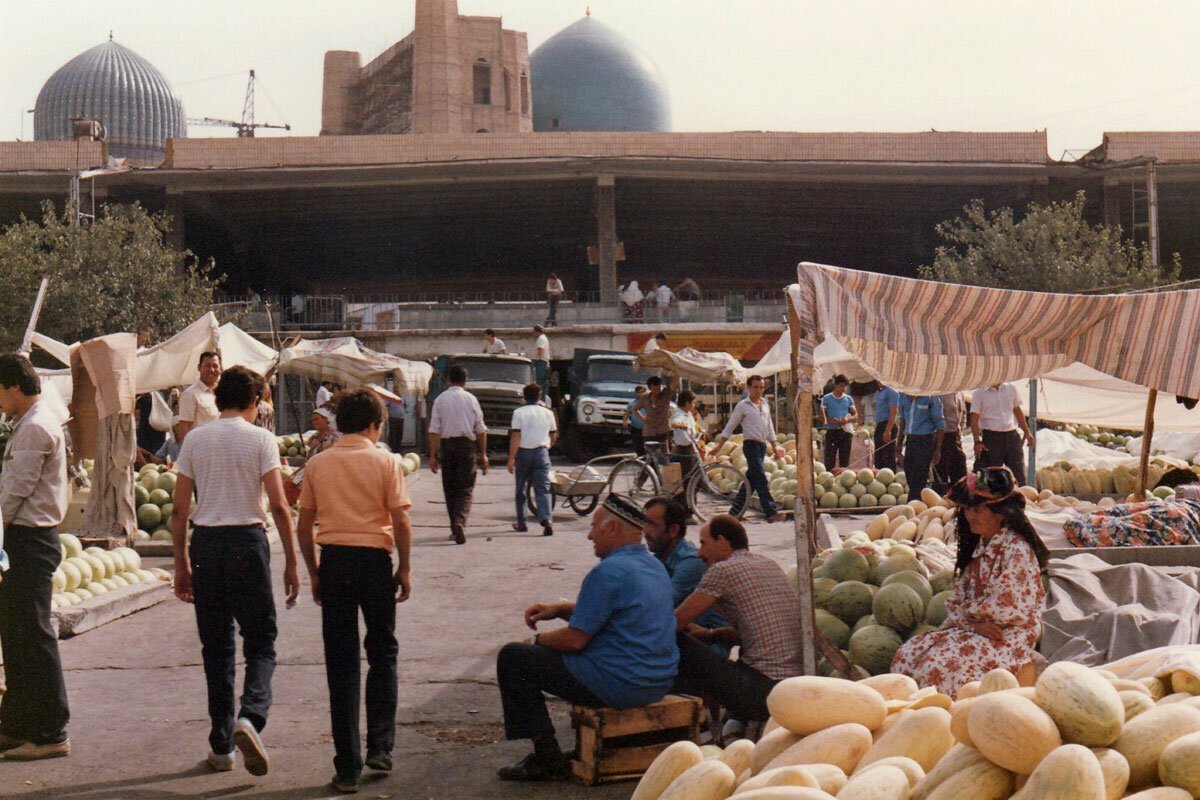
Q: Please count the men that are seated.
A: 3